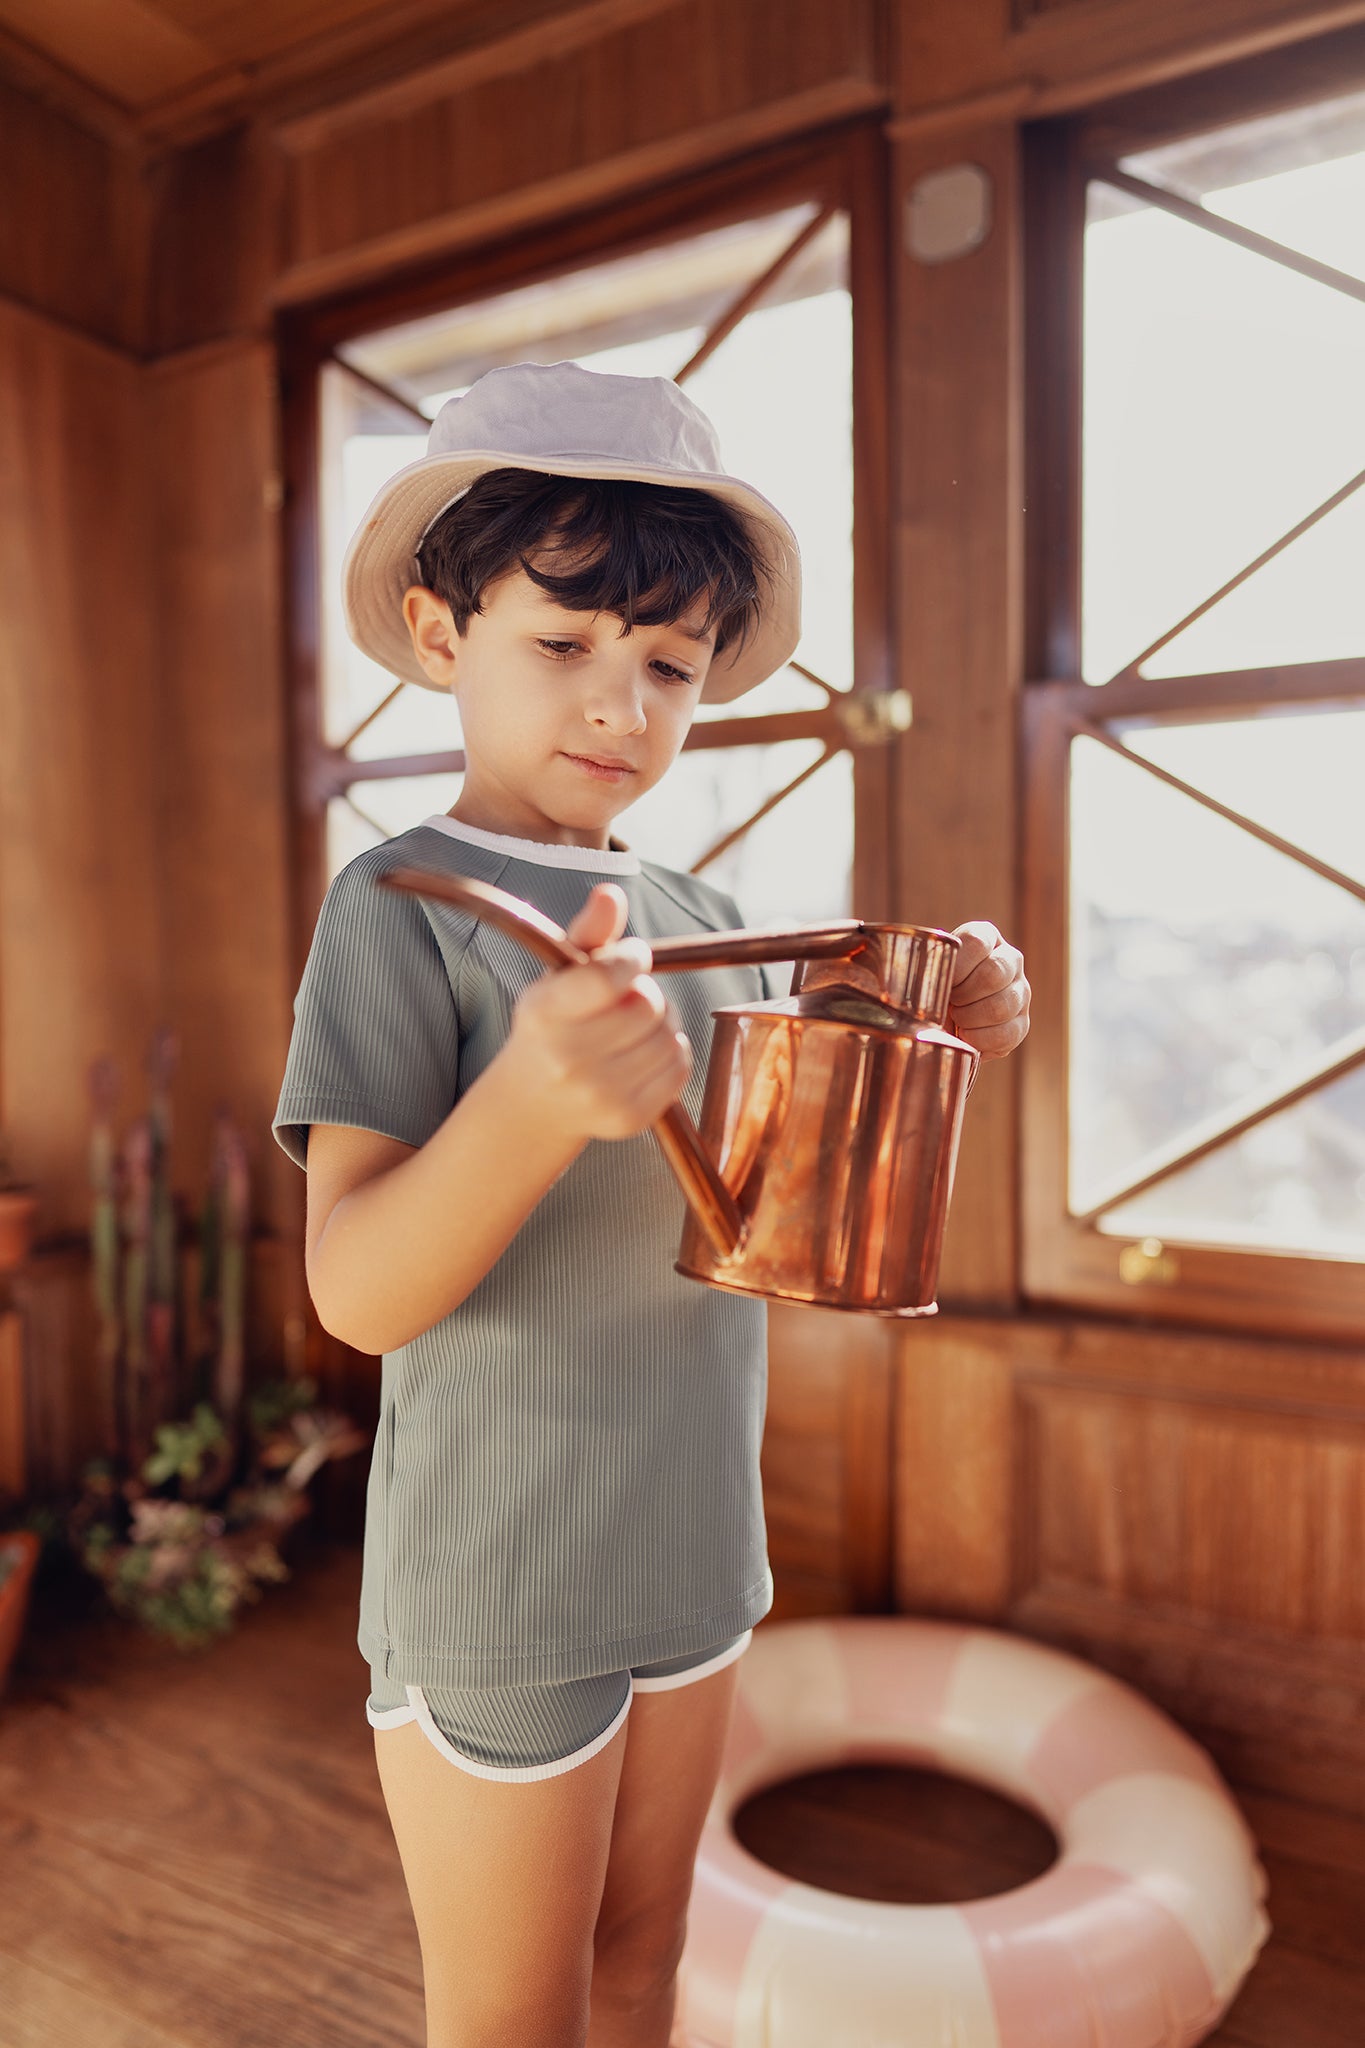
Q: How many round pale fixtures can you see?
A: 1